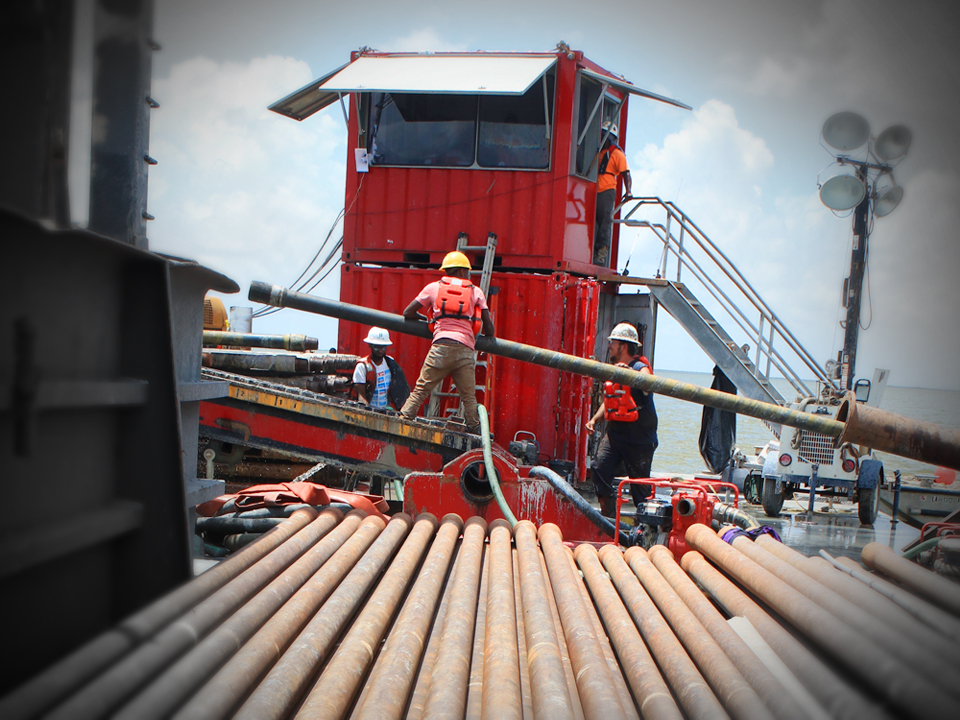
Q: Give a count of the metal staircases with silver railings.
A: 1